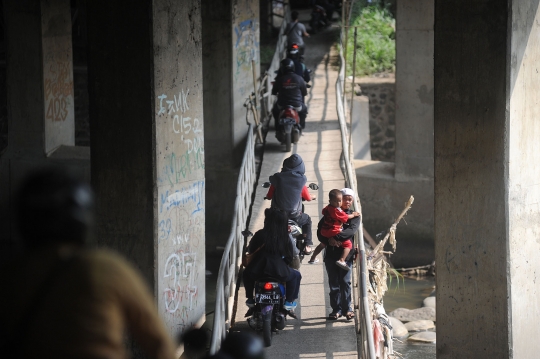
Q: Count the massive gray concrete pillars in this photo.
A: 5